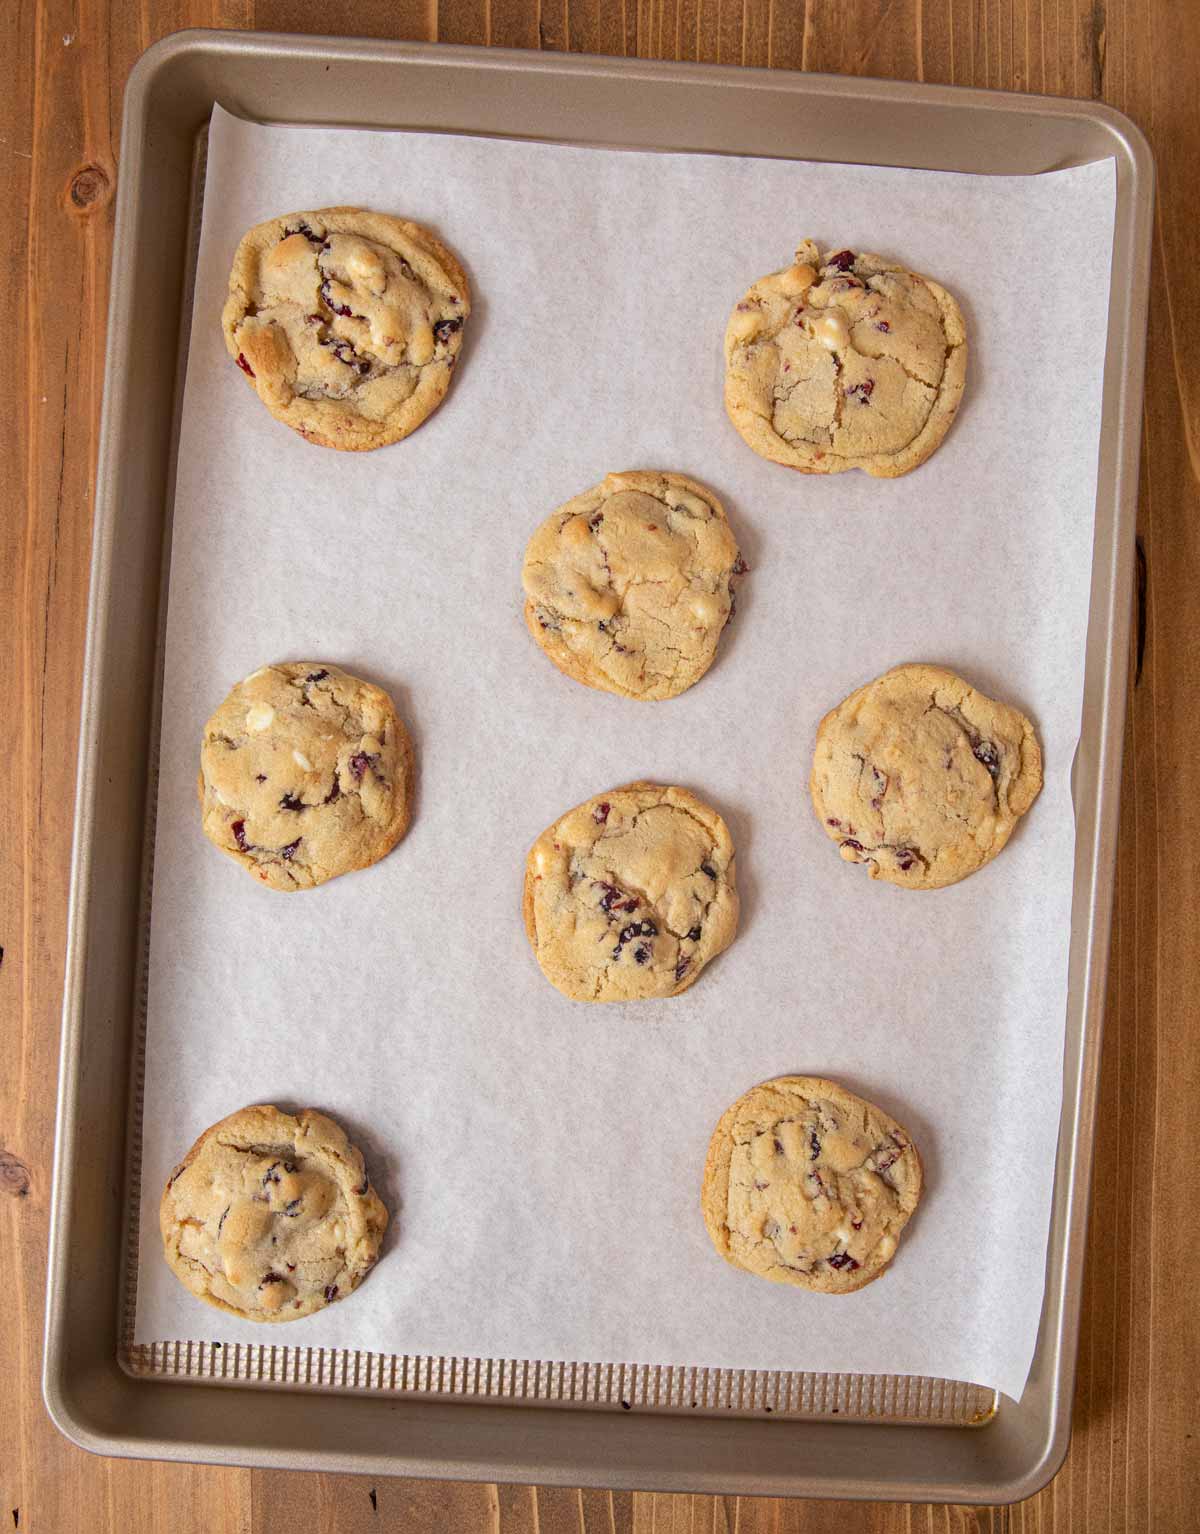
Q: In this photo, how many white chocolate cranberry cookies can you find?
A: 8